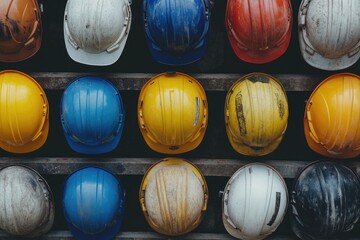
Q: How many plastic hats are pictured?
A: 15